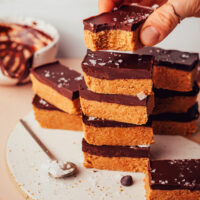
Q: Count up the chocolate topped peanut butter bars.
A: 11